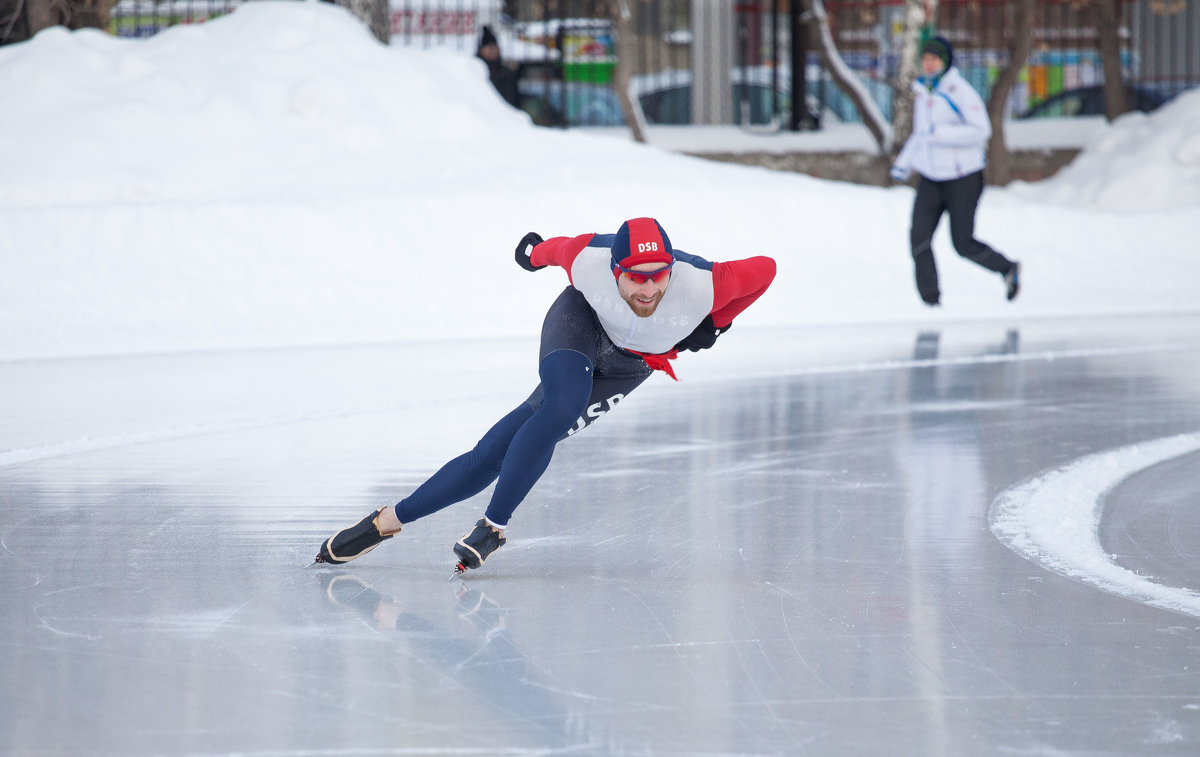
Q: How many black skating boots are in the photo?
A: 2